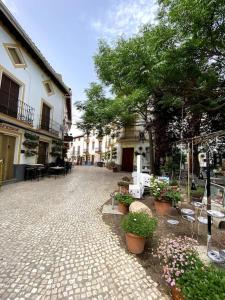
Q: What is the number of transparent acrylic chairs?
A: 0